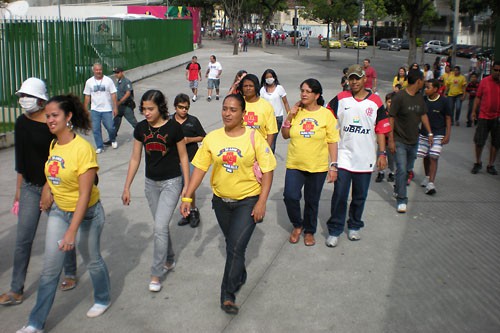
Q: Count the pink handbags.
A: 1